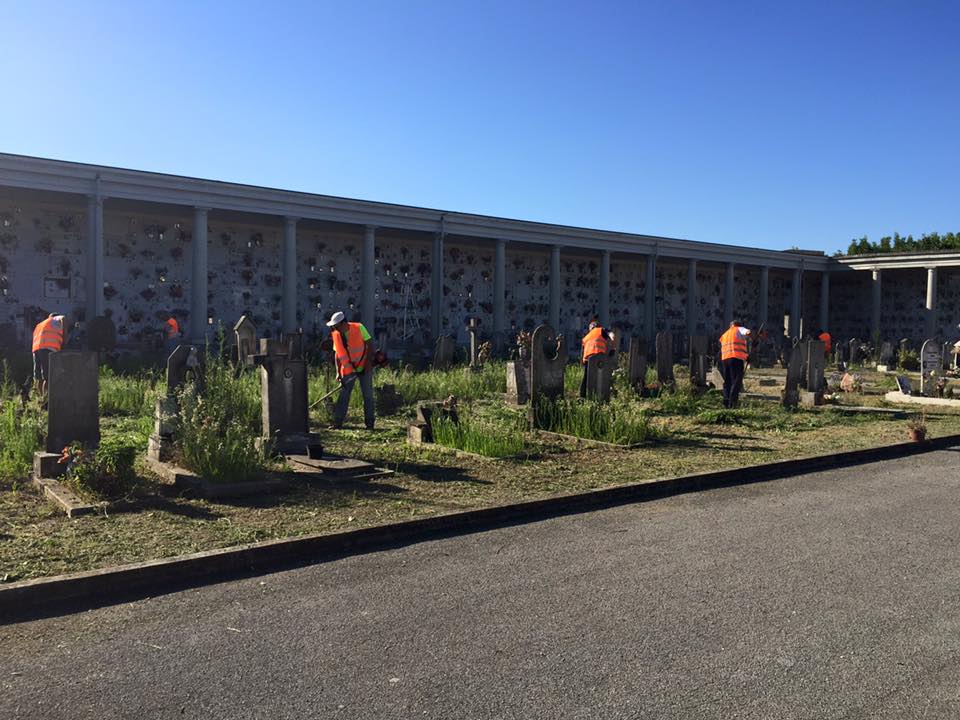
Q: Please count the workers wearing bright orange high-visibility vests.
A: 6